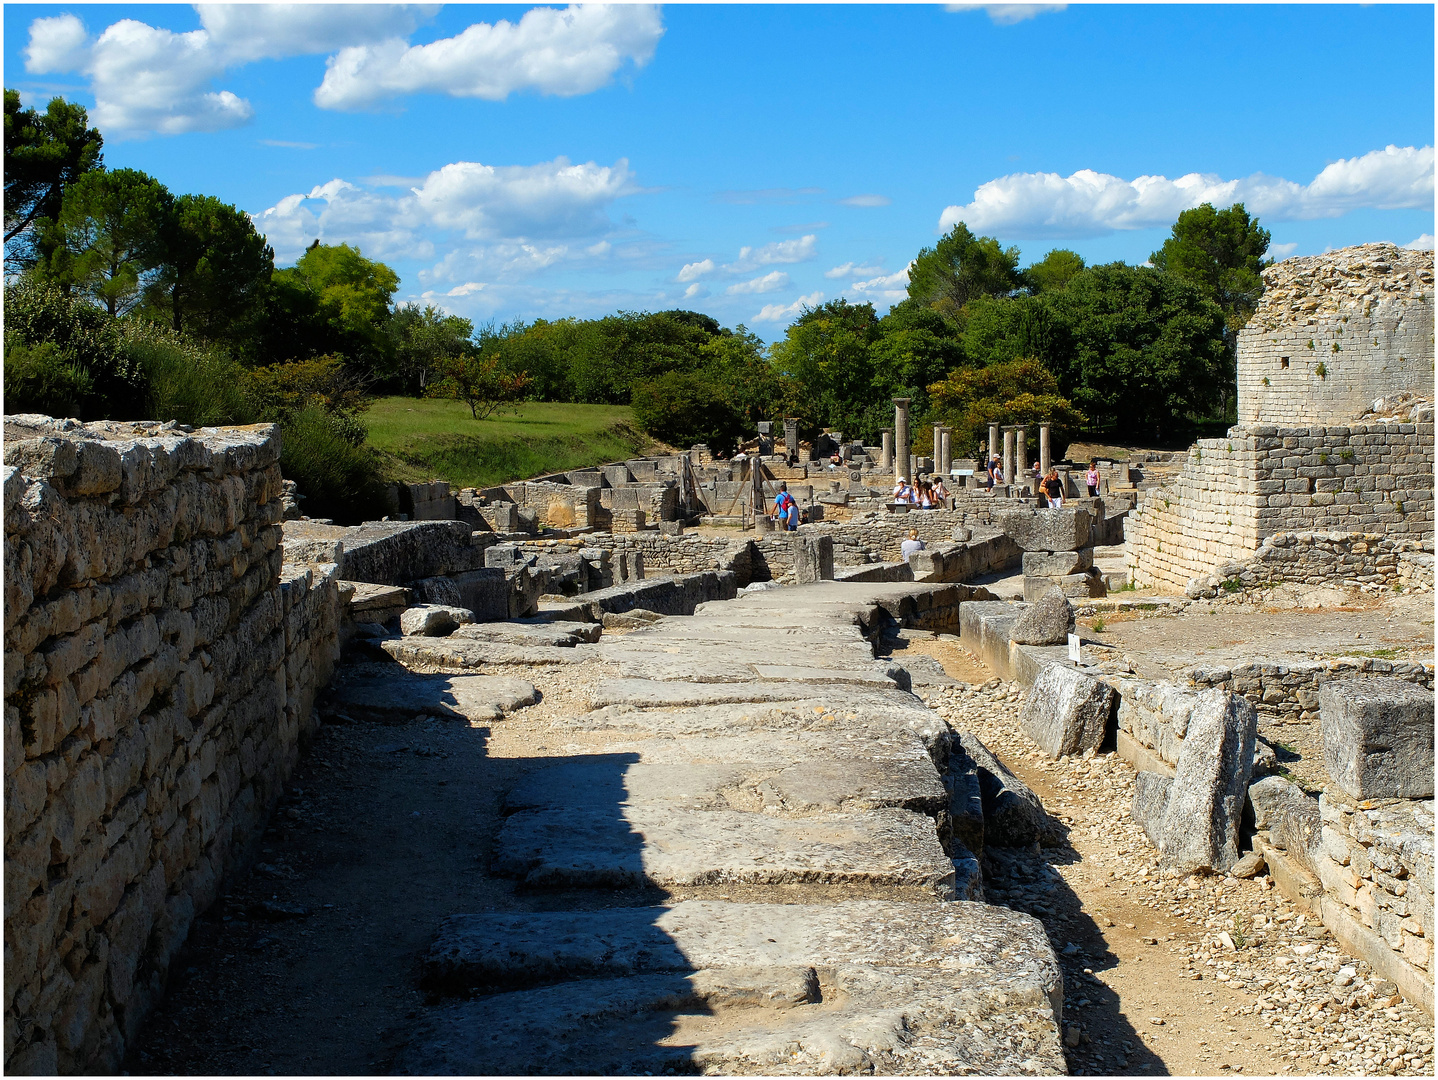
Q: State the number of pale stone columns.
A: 8